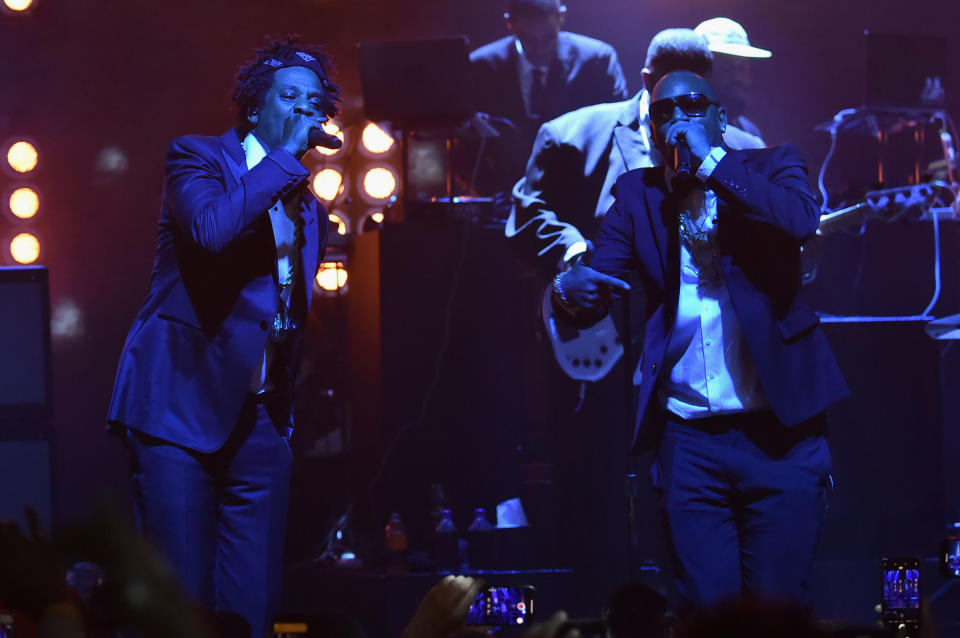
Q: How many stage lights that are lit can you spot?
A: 11